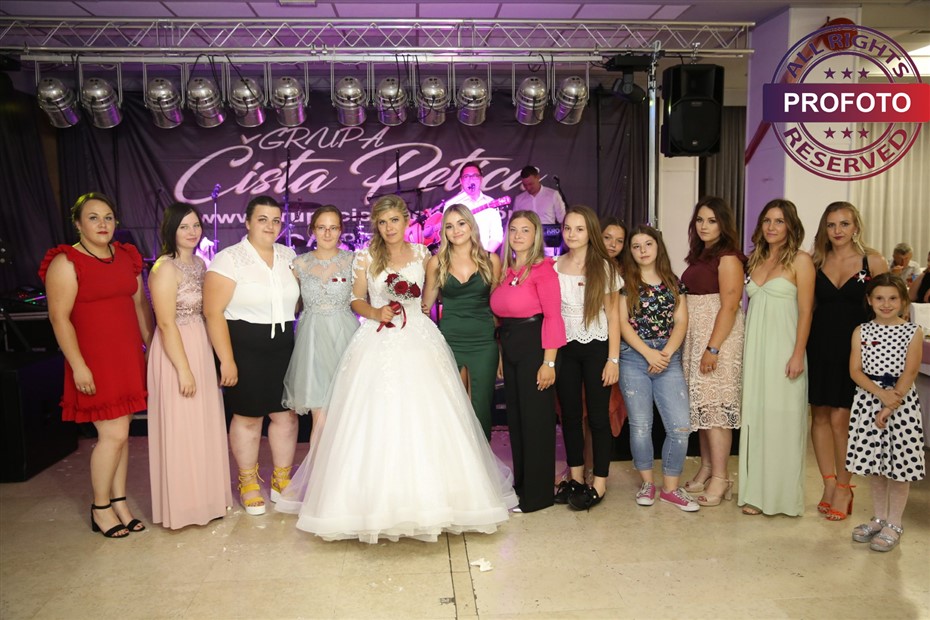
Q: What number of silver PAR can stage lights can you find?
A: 12